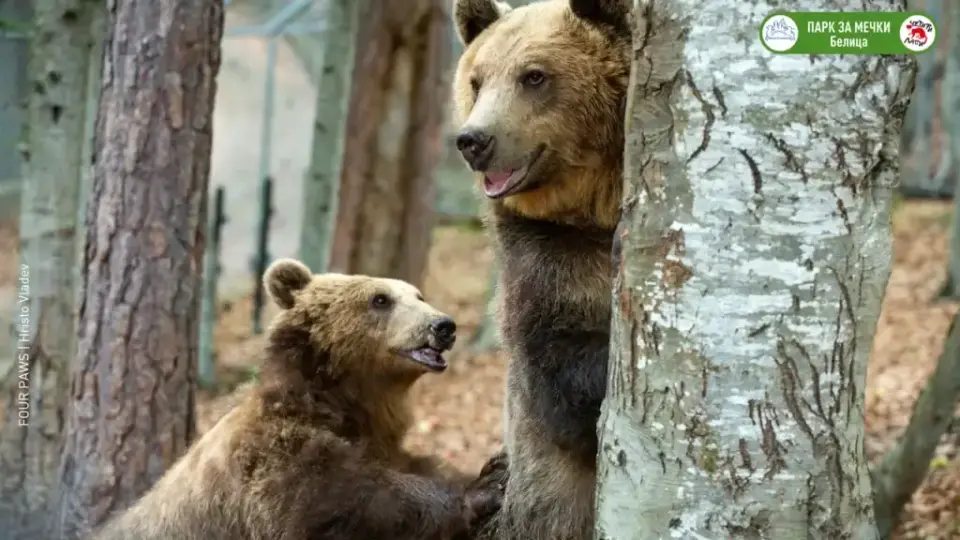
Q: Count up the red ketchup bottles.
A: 0